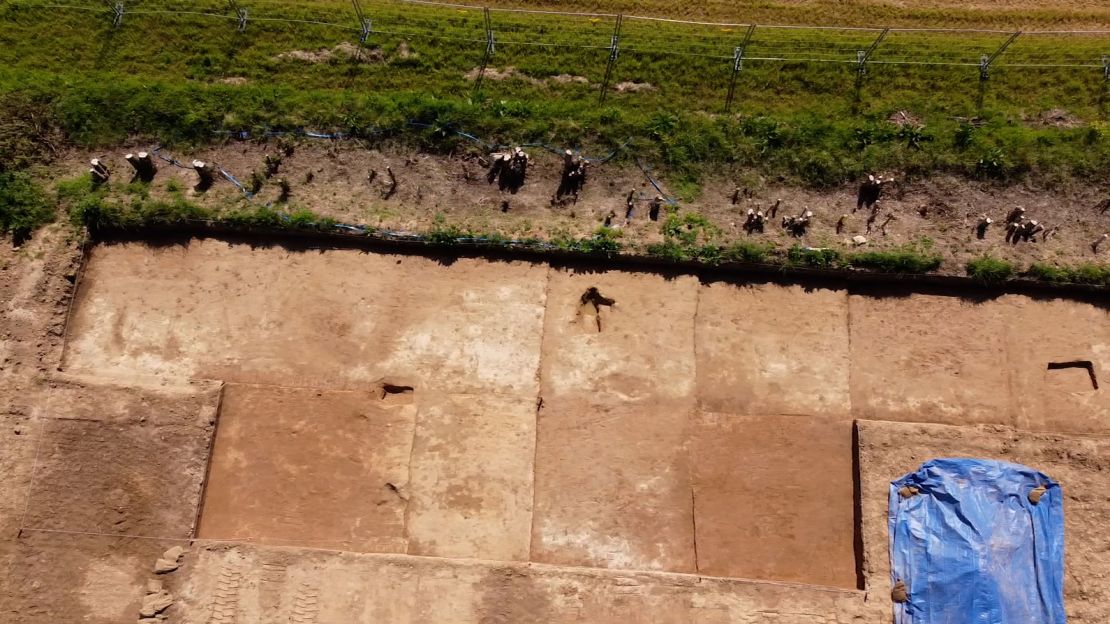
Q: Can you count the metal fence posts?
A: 9